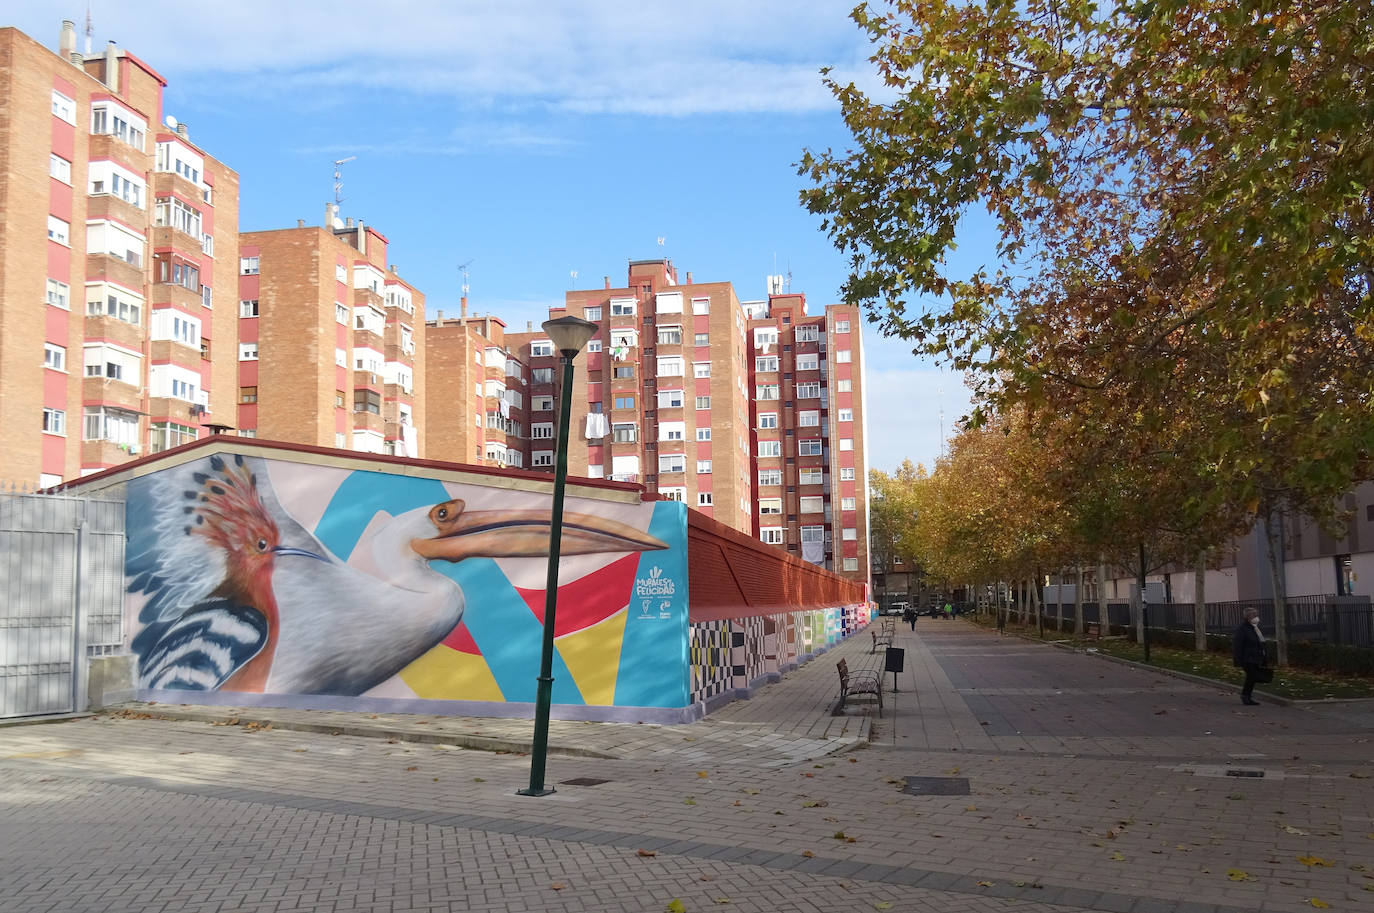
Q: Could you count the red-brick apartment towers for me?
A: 5